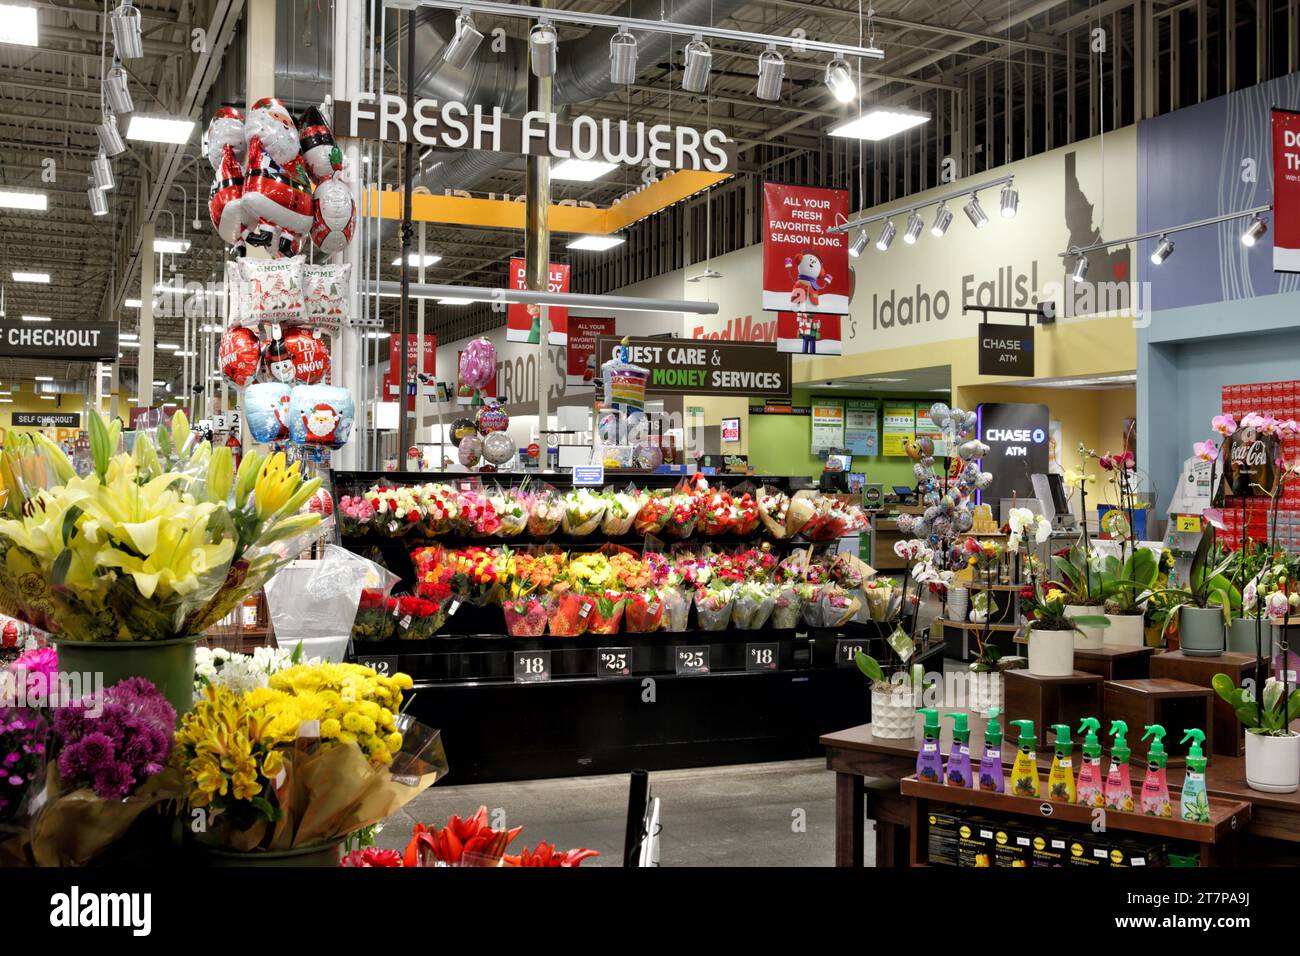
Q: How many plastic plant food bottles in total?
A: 9